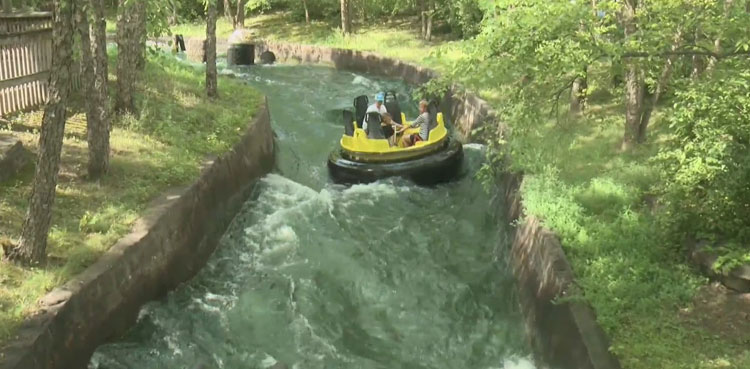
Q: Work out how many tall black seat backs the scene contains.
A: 5